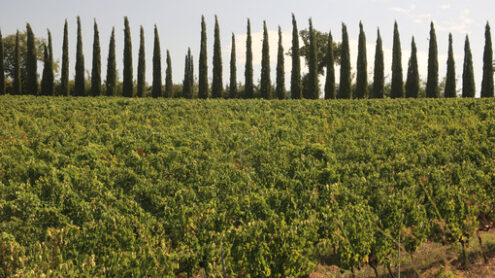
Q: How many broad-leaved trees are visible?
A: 2